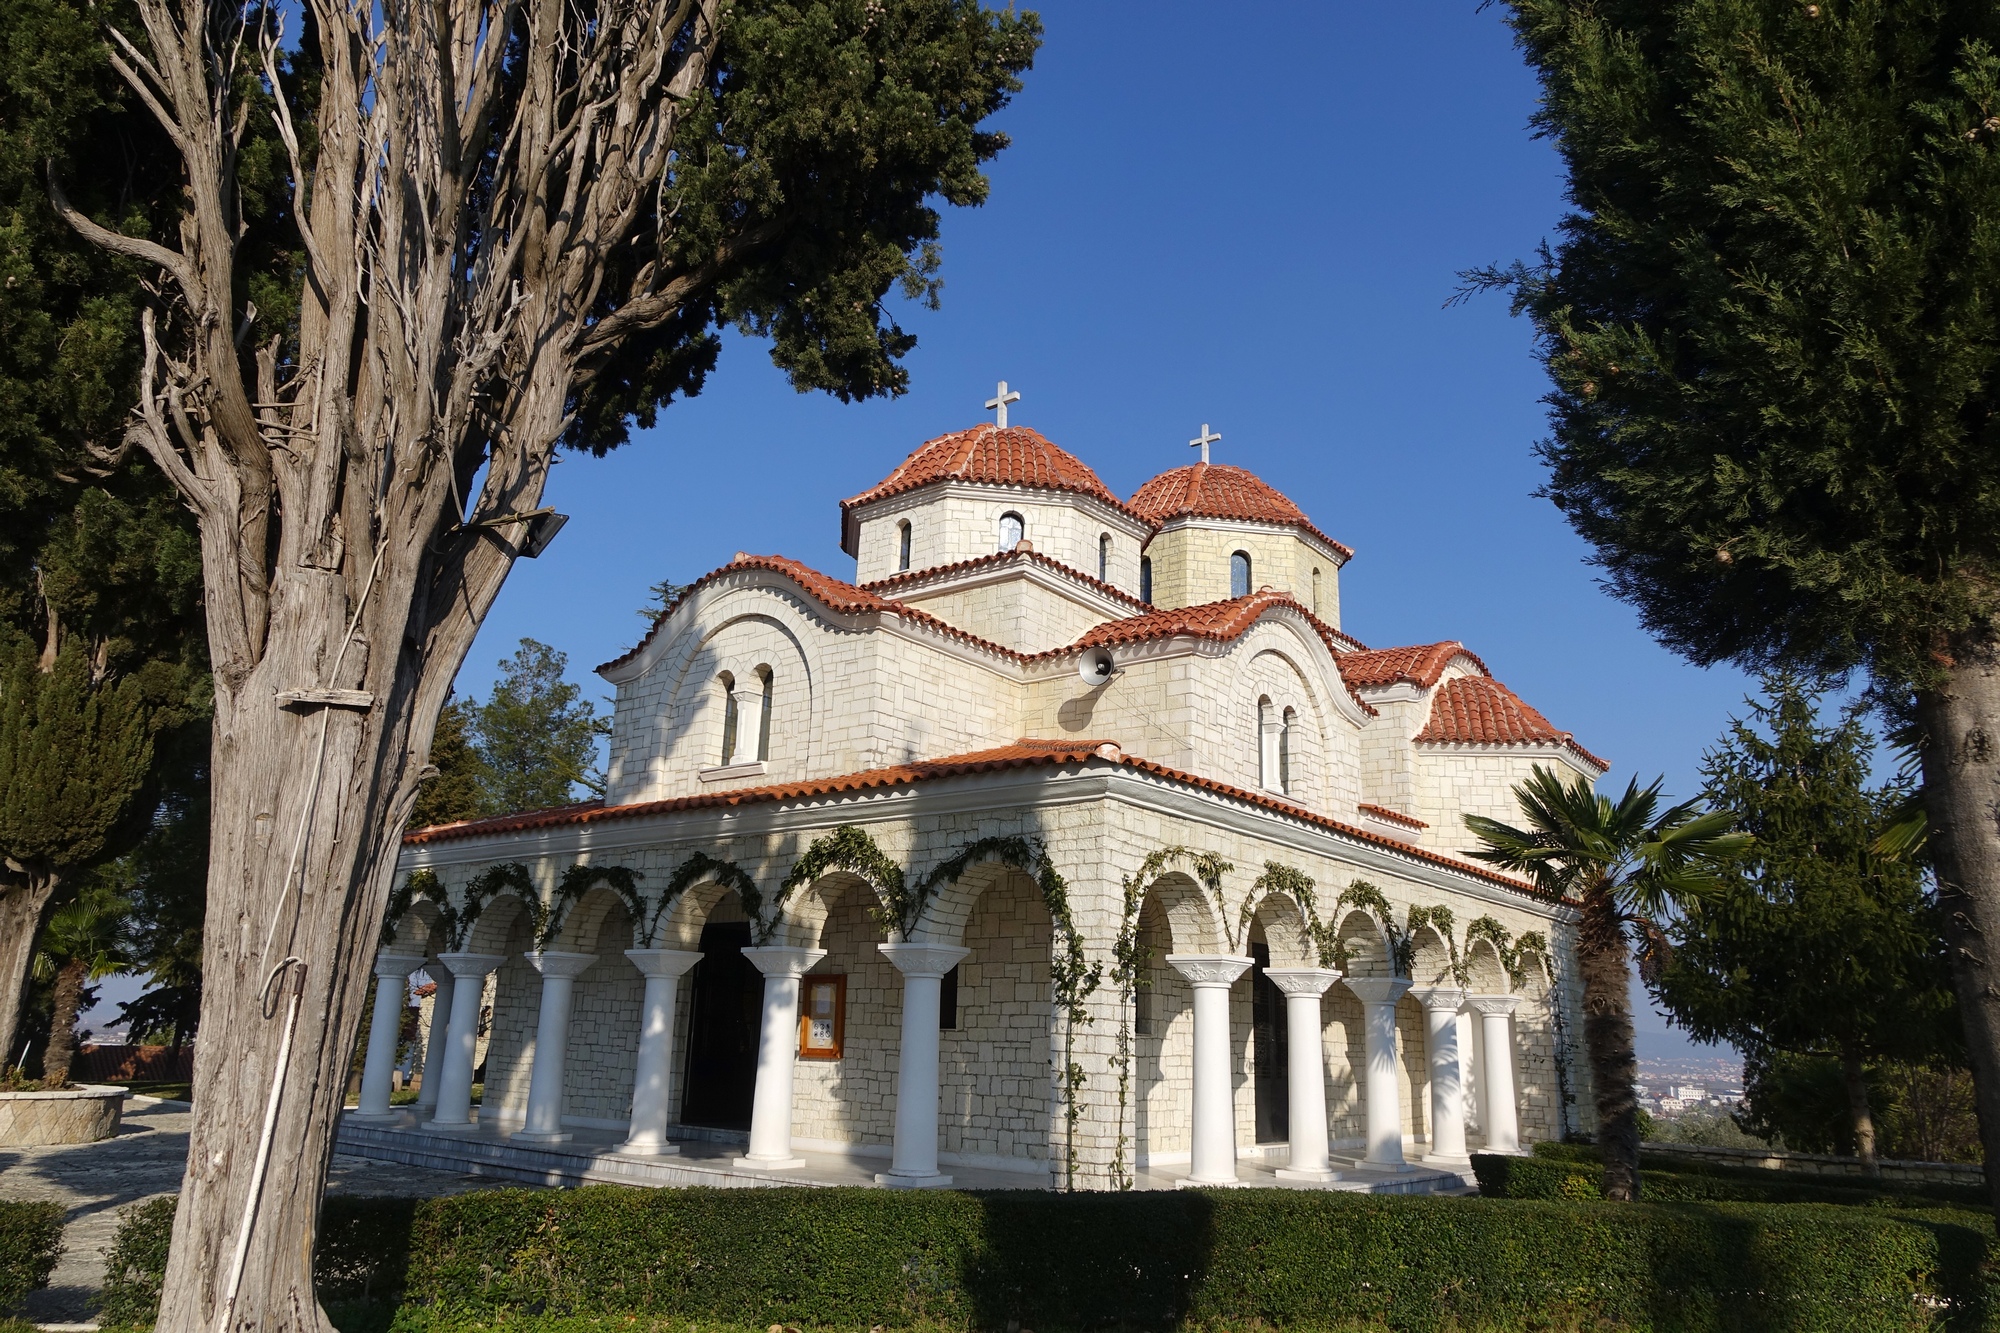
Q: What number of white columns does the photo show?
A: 12